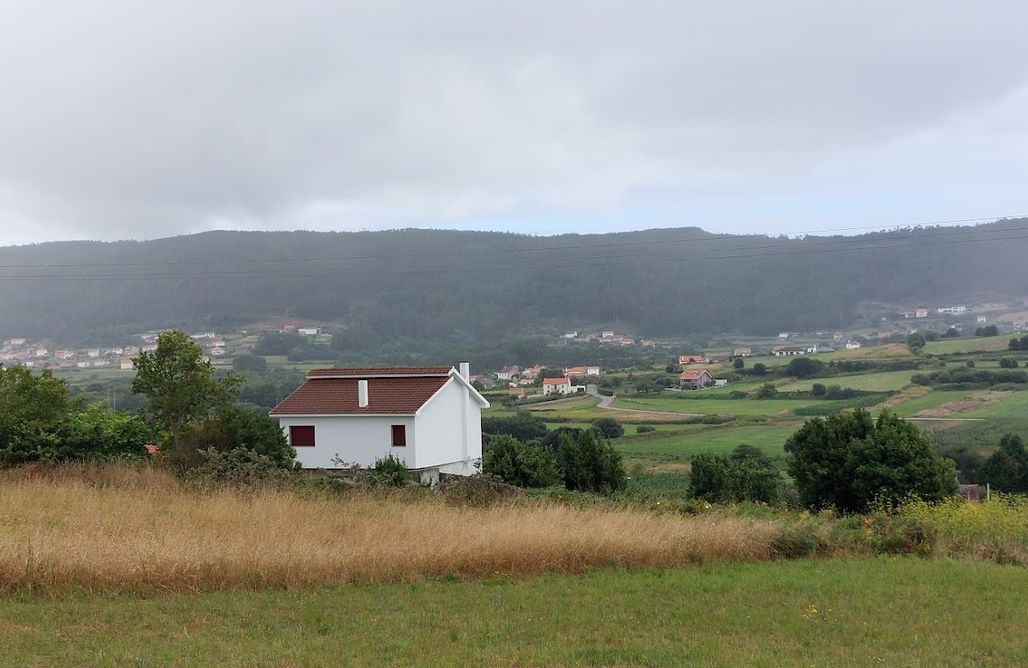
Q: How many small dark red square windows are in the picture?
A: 2